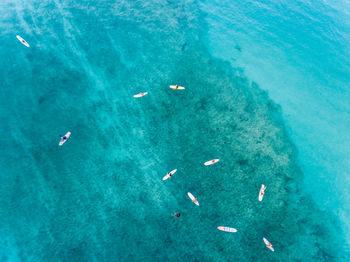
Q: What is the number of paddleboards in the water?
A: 10